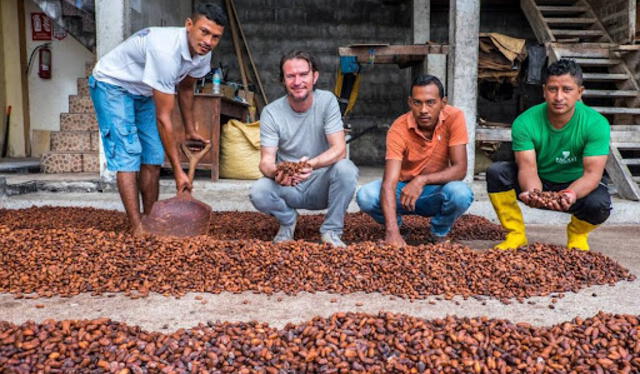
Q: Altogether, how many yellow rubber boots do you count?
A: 2